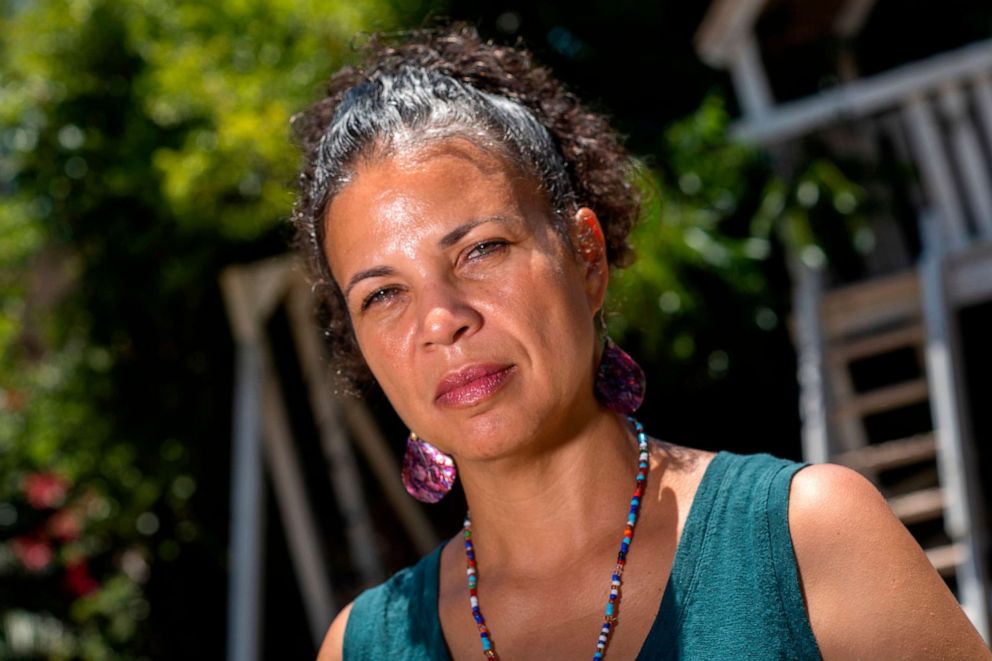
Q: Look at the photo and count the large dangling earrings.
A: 2